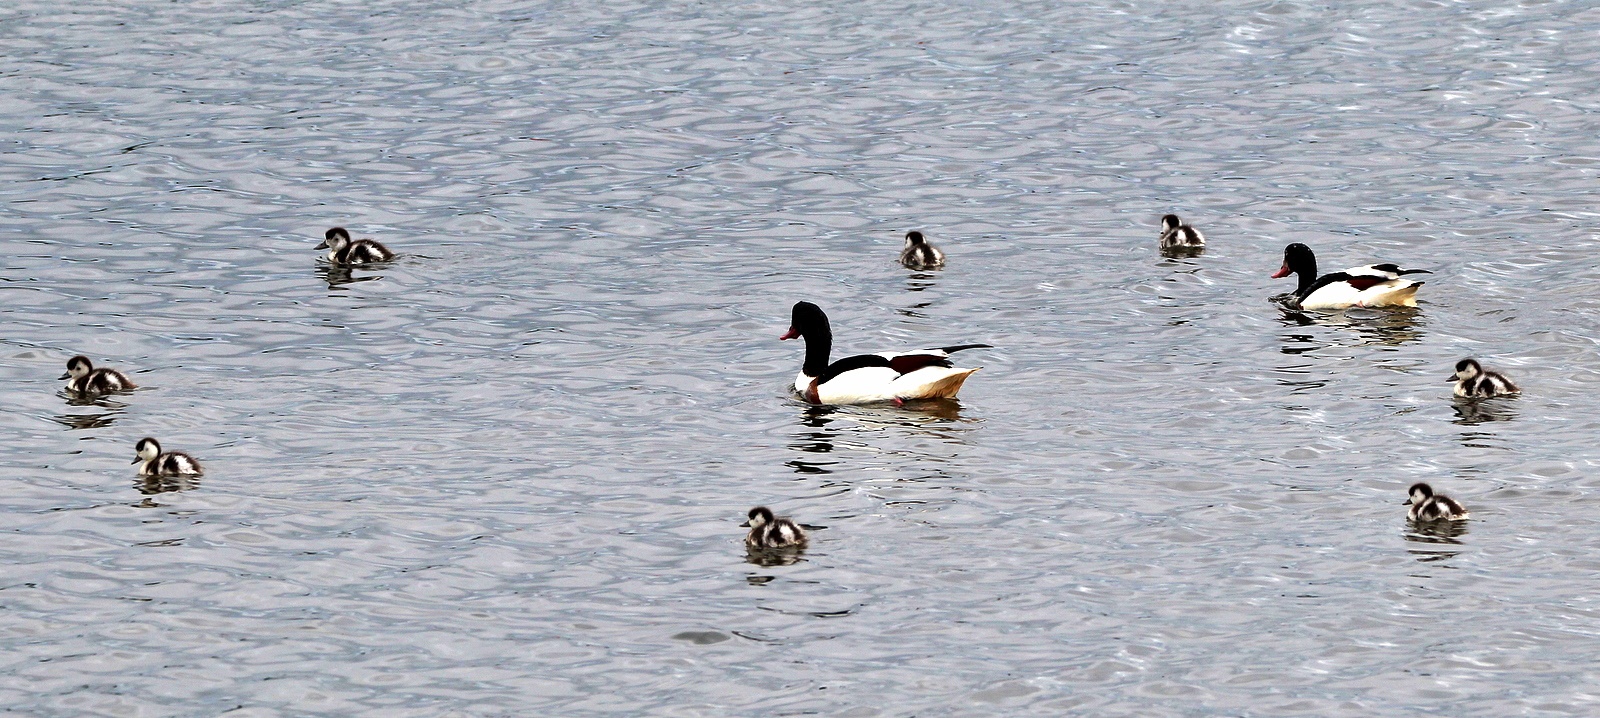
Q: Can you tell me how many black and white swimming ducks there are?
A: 10